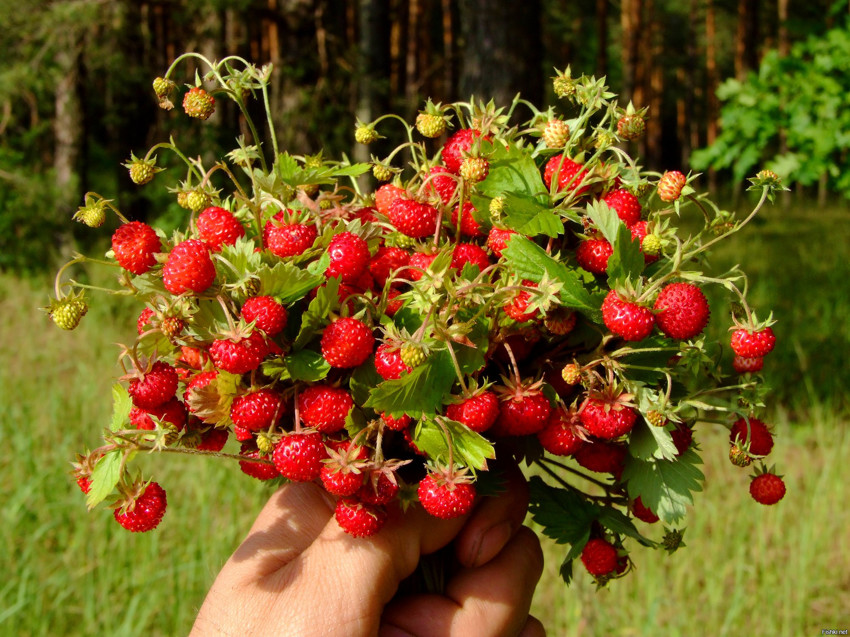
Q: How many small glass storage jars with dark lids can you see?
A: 0